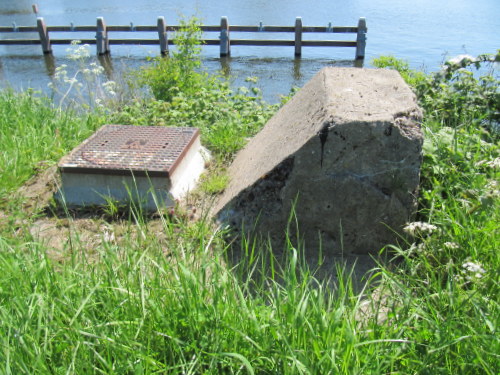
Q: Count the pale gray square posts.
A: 6